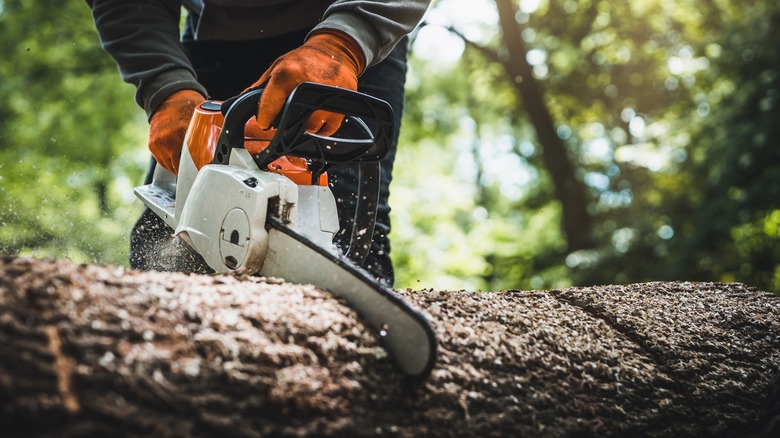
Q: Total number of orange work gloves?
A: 2